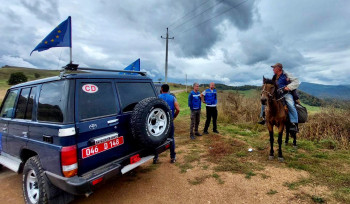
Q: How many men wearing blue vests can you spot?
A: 3